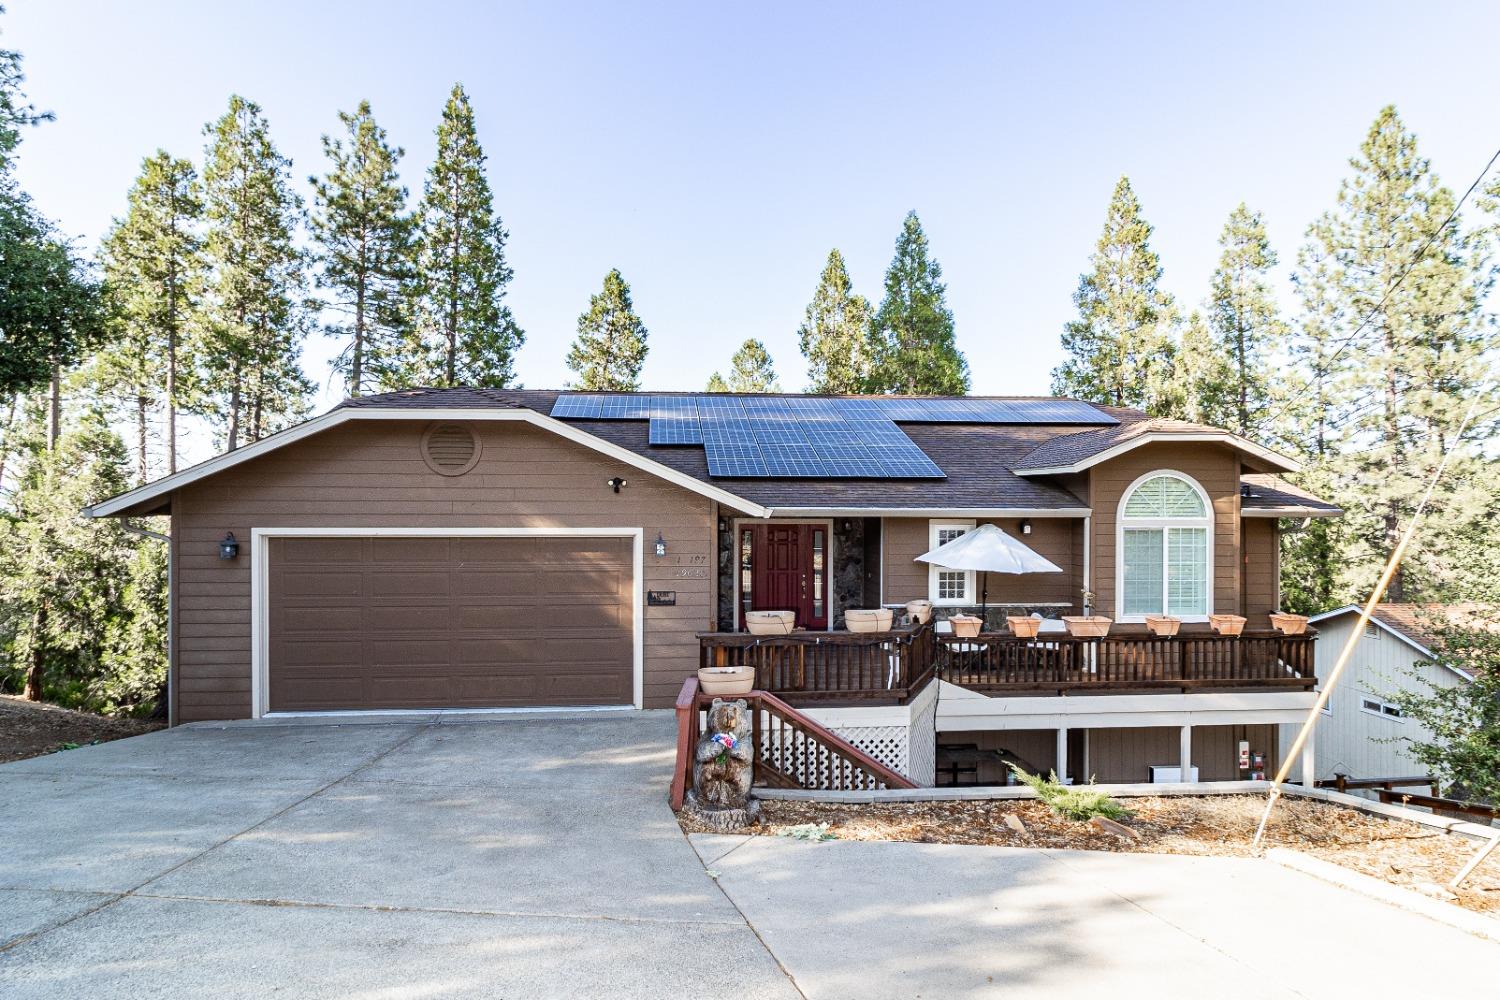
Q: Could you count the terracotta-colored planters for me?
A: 6